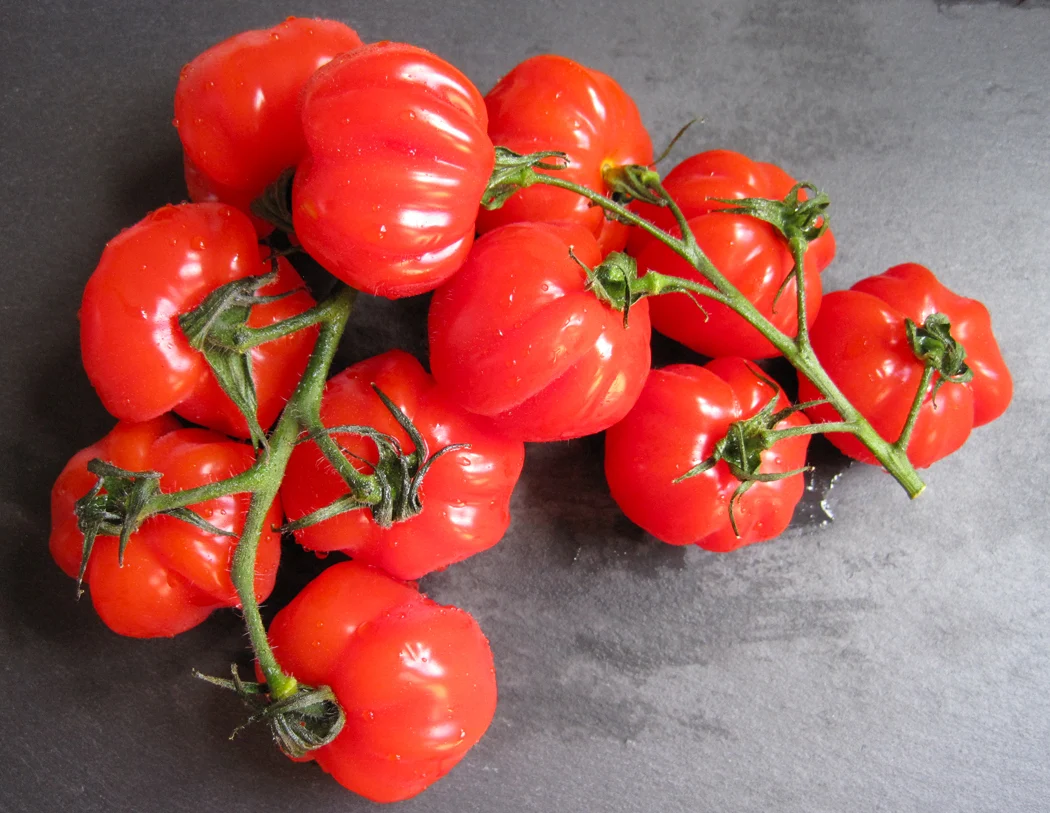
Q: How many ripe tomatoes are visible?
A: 11